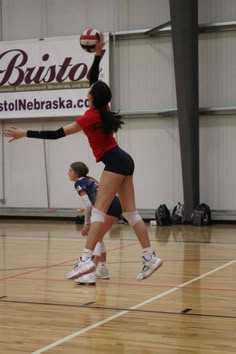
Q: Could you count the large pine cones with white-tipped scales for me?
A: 0